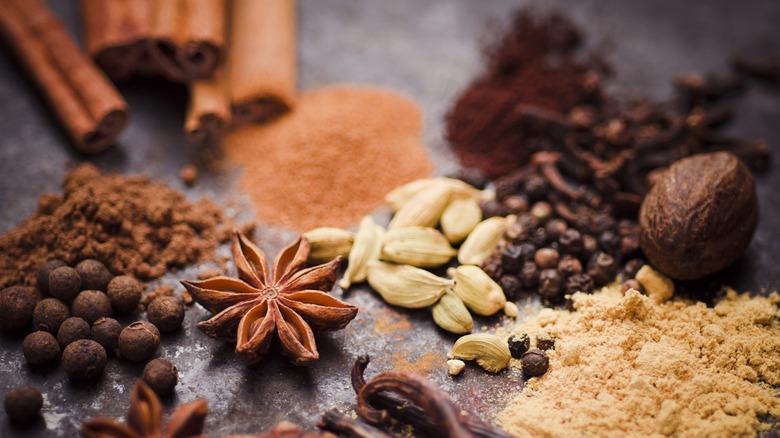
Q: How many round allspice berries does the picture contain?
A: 15